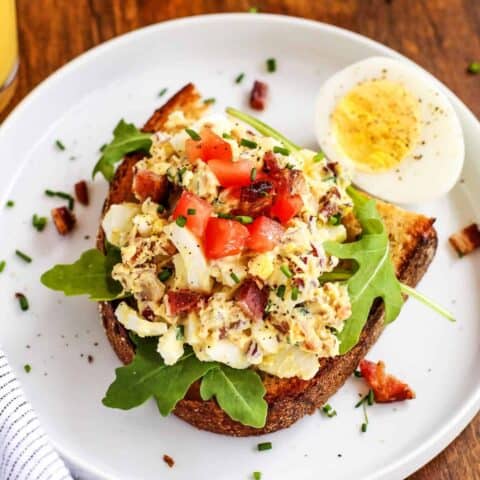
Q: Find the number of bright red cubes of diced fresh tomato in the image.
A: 6